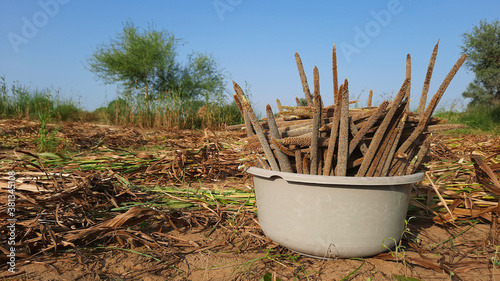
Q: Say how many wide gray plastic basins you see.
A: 1